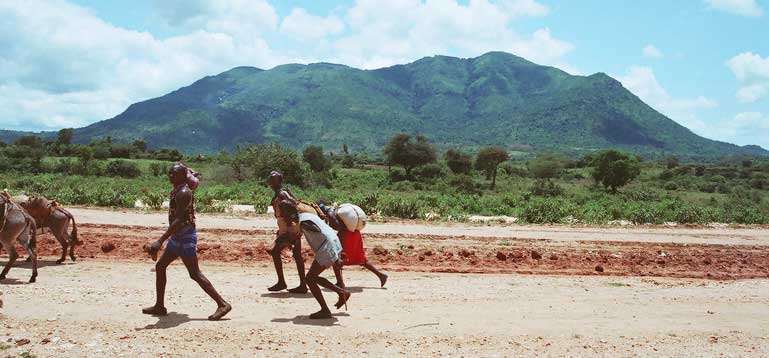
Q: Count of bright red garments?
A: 1